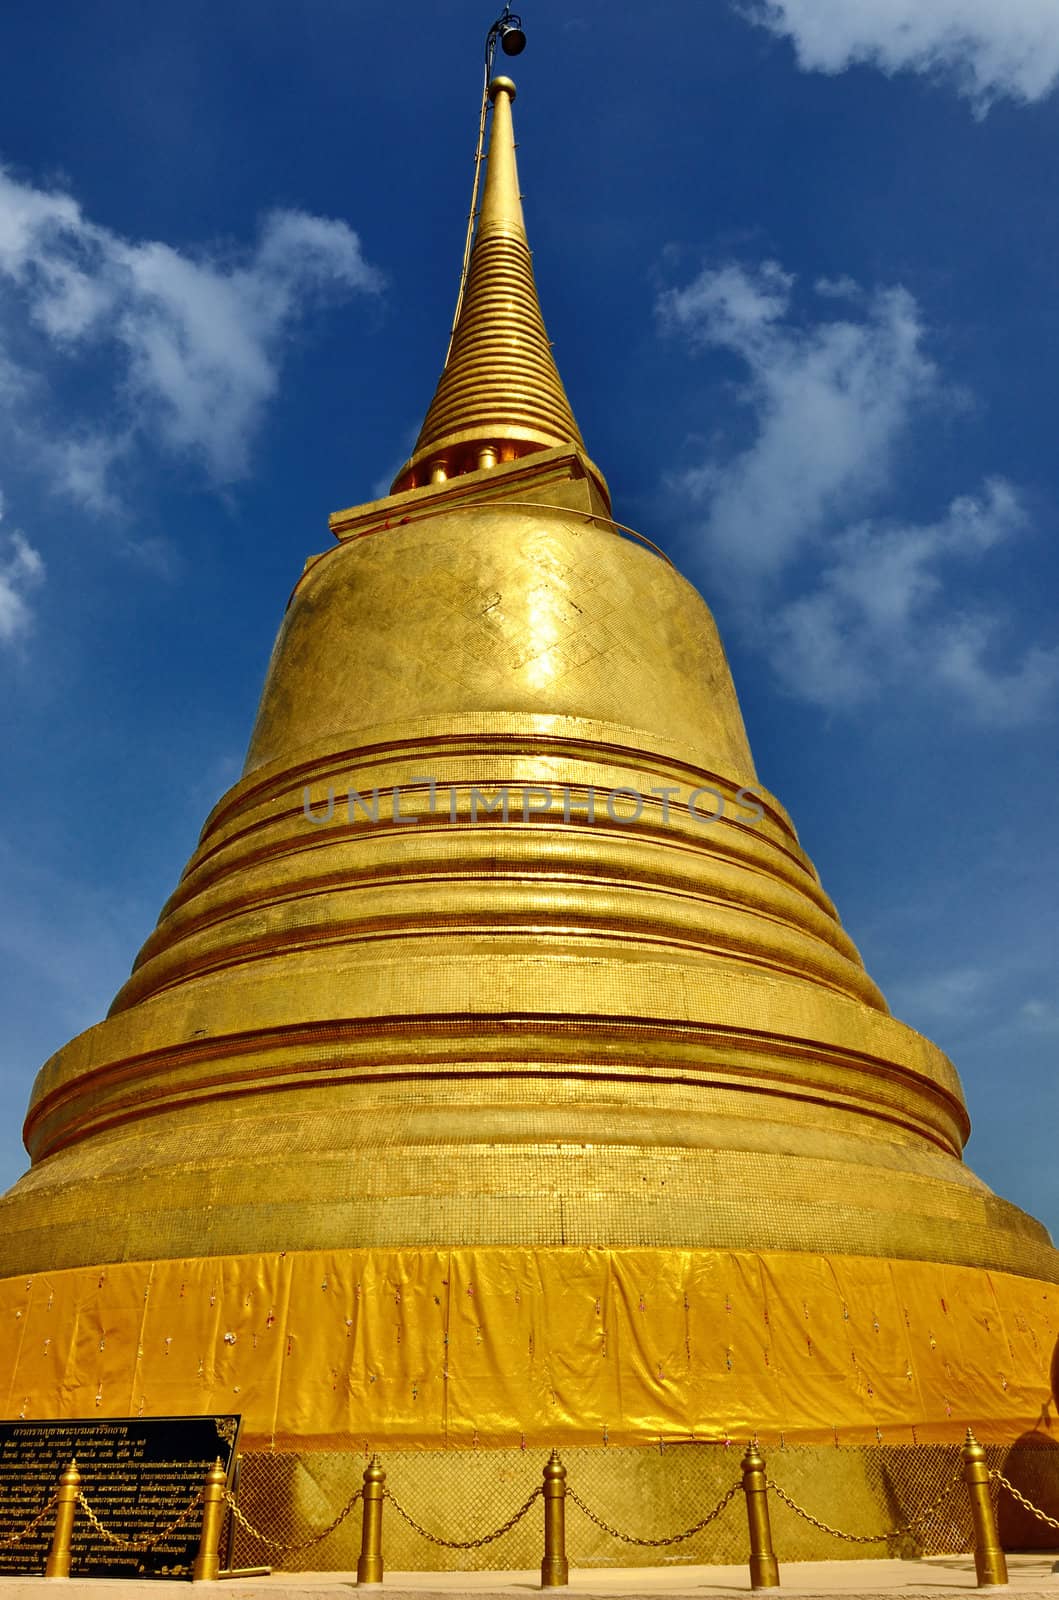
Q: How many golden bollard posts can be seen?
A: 6